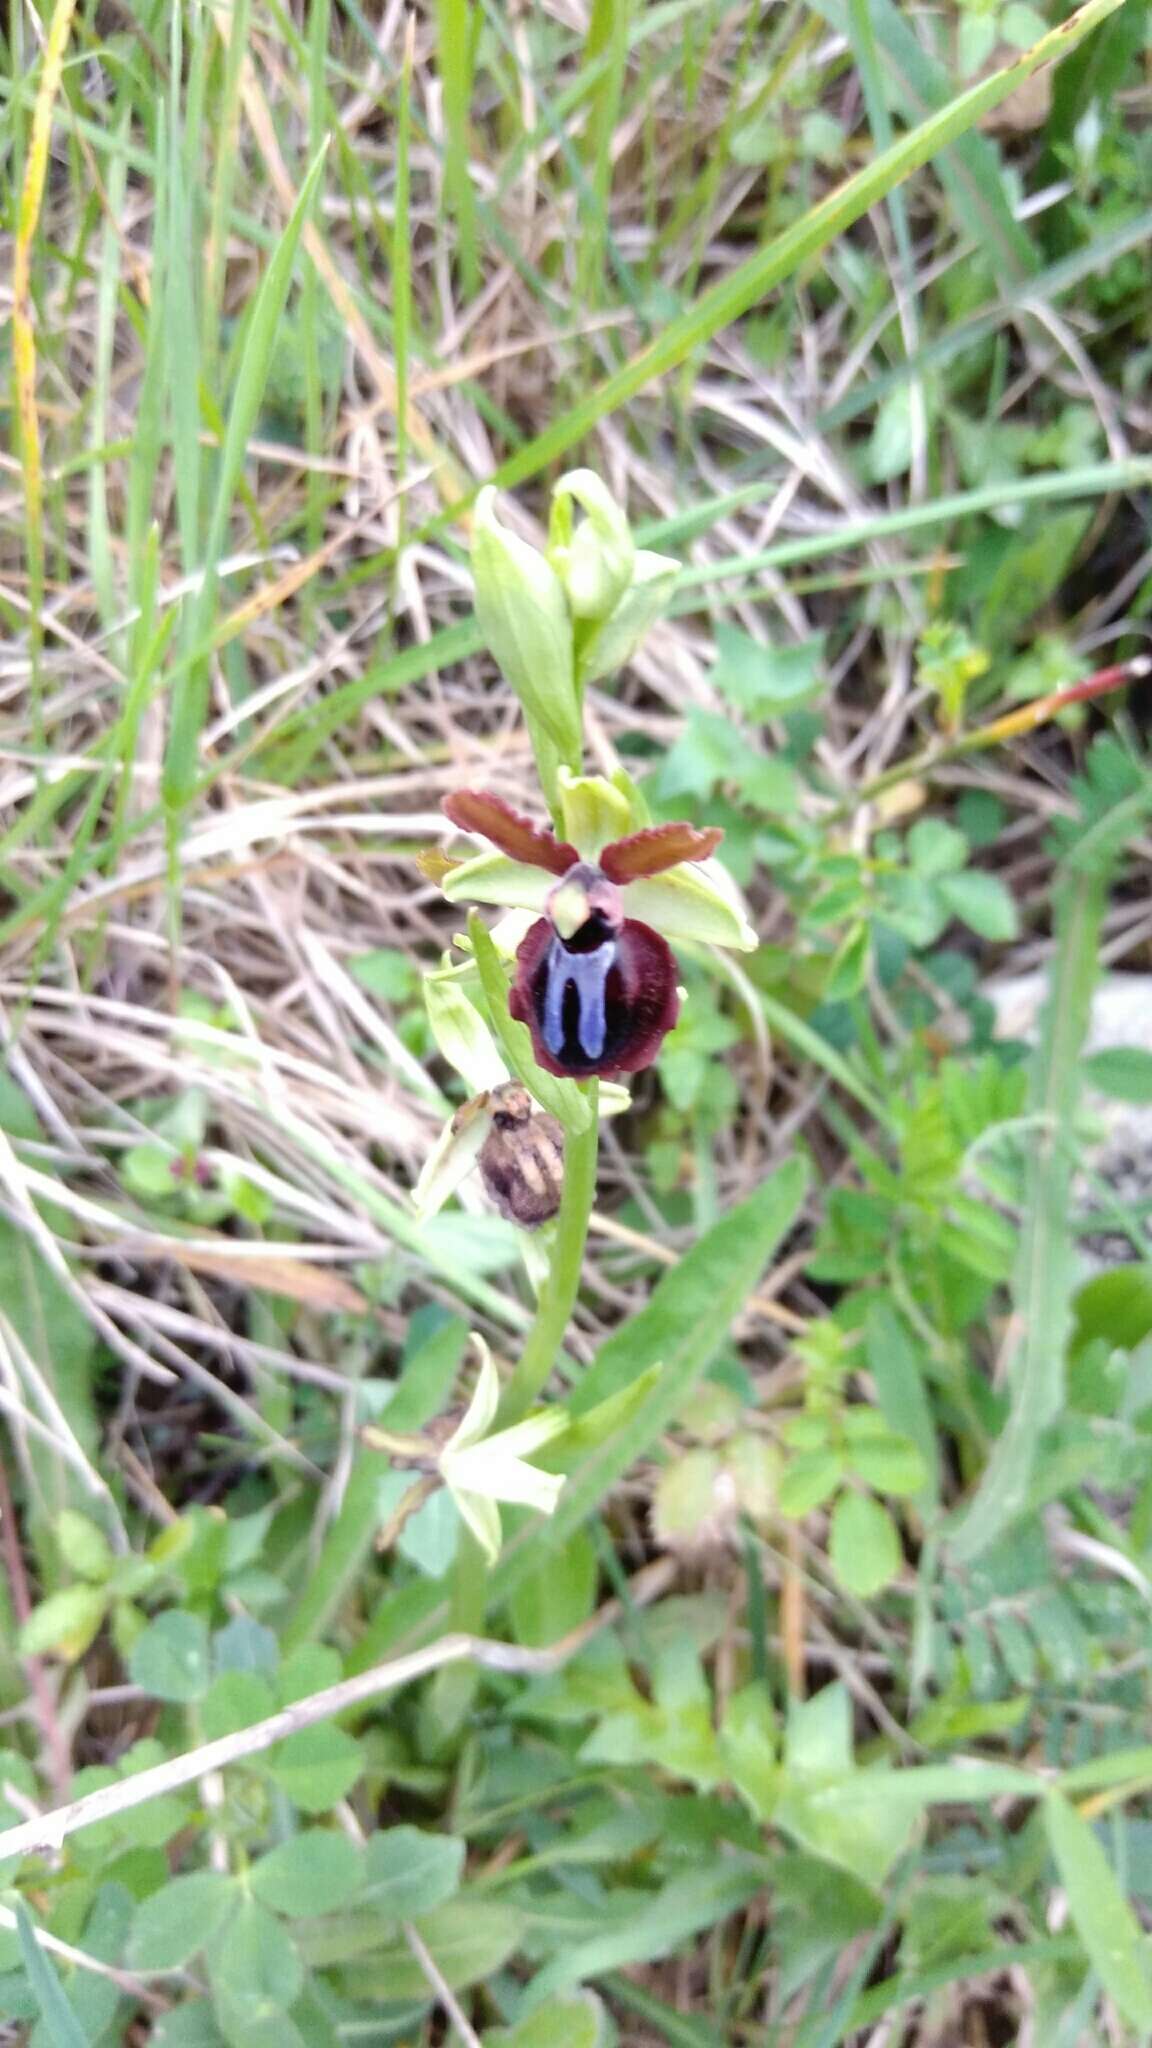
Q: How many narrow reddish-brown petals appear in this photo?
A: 2